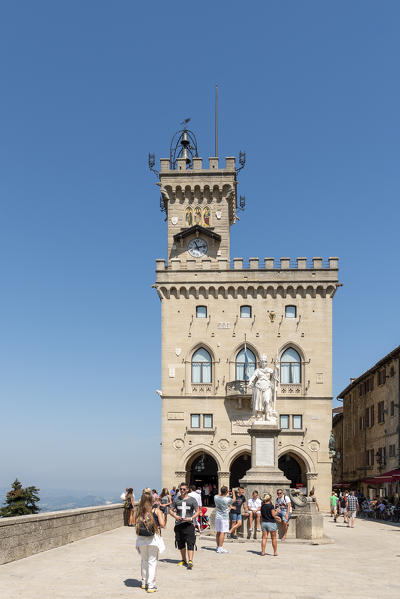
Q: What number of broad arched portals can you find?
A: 3